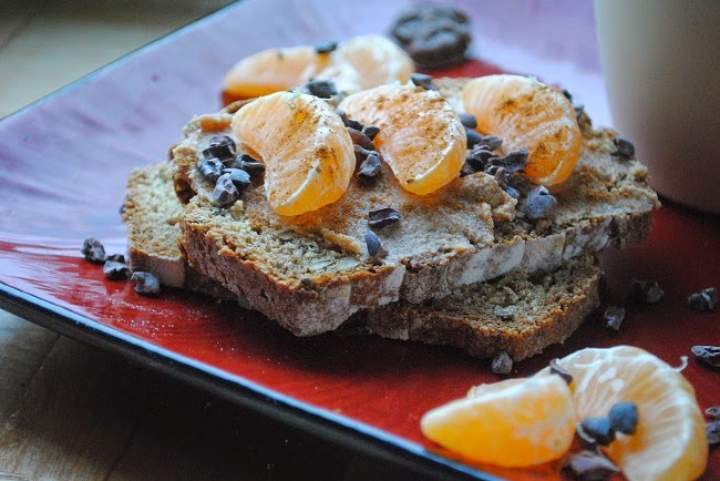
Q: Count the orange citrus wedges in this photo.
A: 7